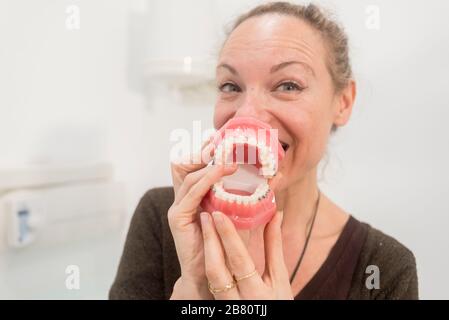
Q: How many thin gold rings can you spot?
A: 2